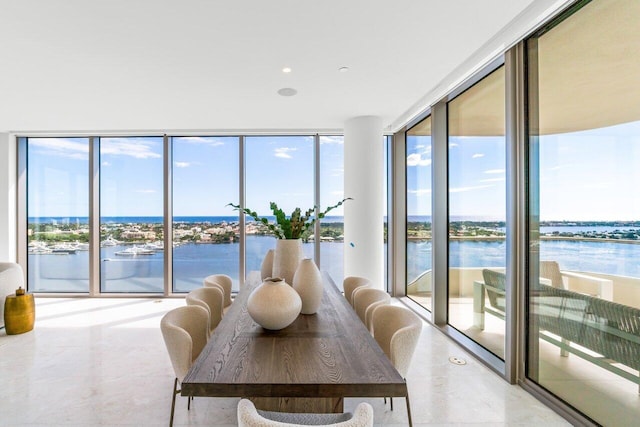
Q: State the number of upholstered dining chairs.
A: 7